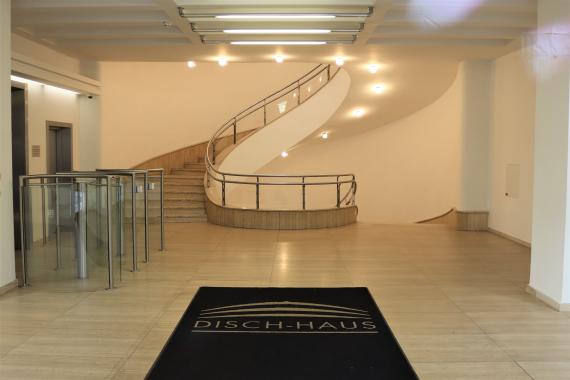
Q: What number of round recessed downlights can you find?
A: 9